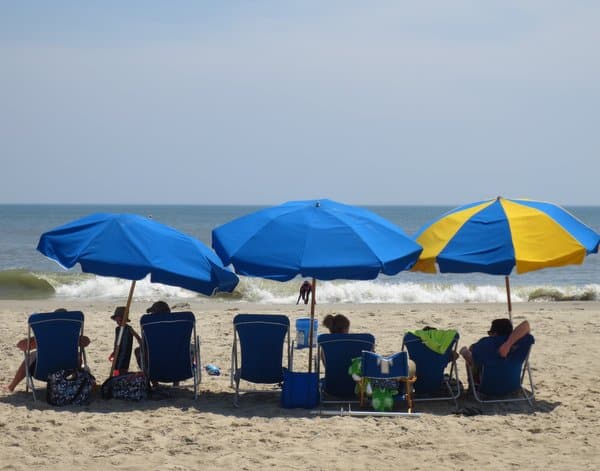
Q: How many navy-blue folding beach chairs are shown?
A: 6